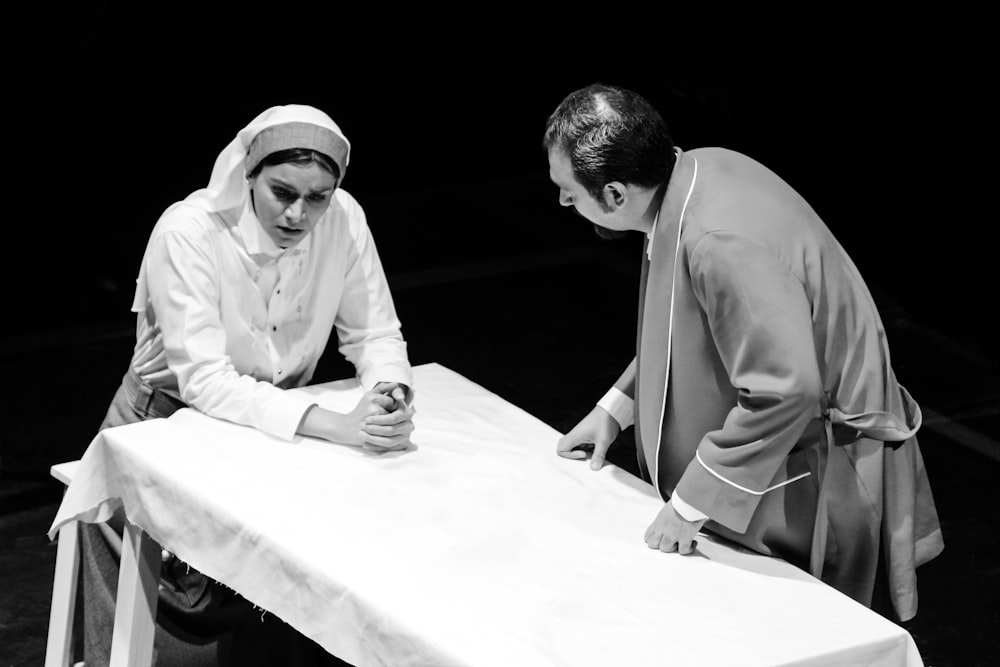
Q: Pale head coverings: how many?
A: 1